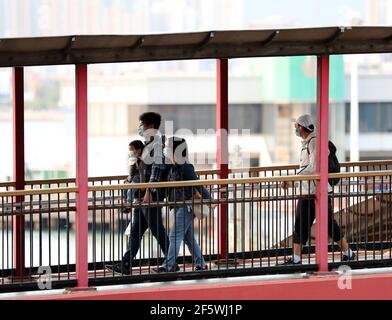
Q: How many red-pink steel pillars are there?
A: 4